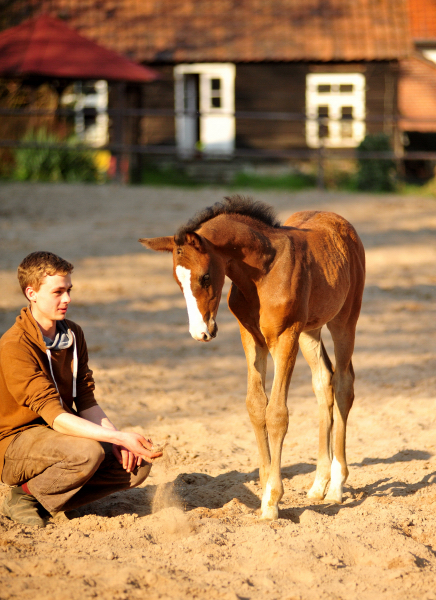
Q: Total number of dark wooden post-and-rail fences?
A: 1